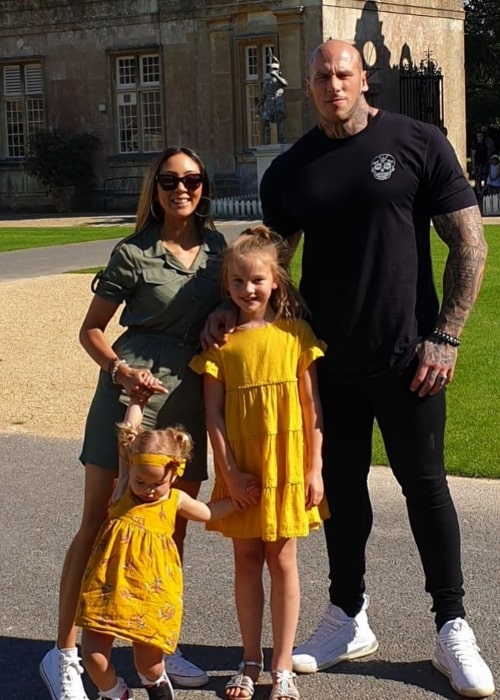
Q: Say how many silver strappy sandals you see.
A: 2